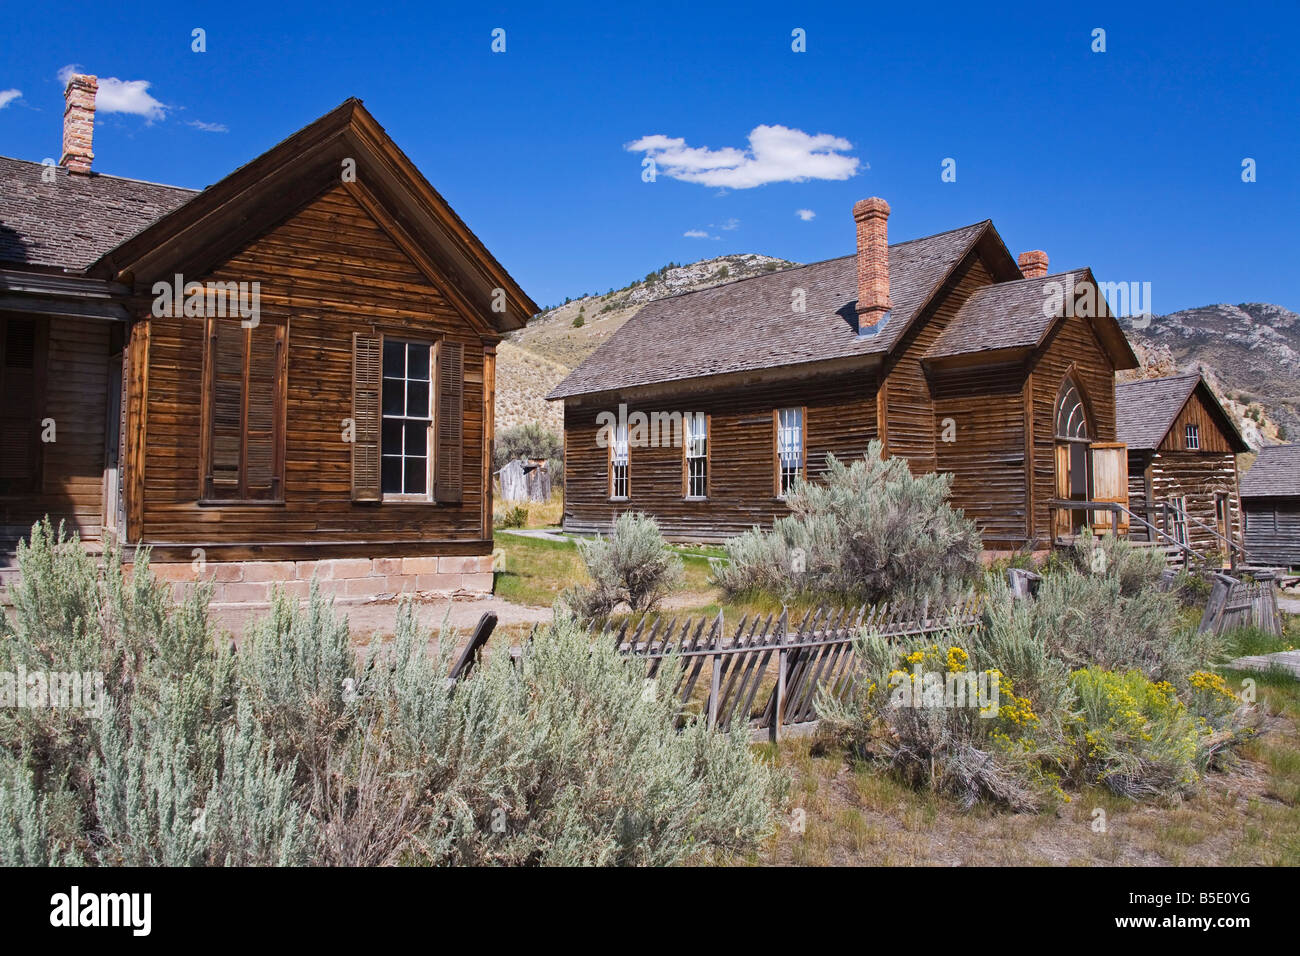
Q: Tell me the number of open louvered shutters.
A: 2